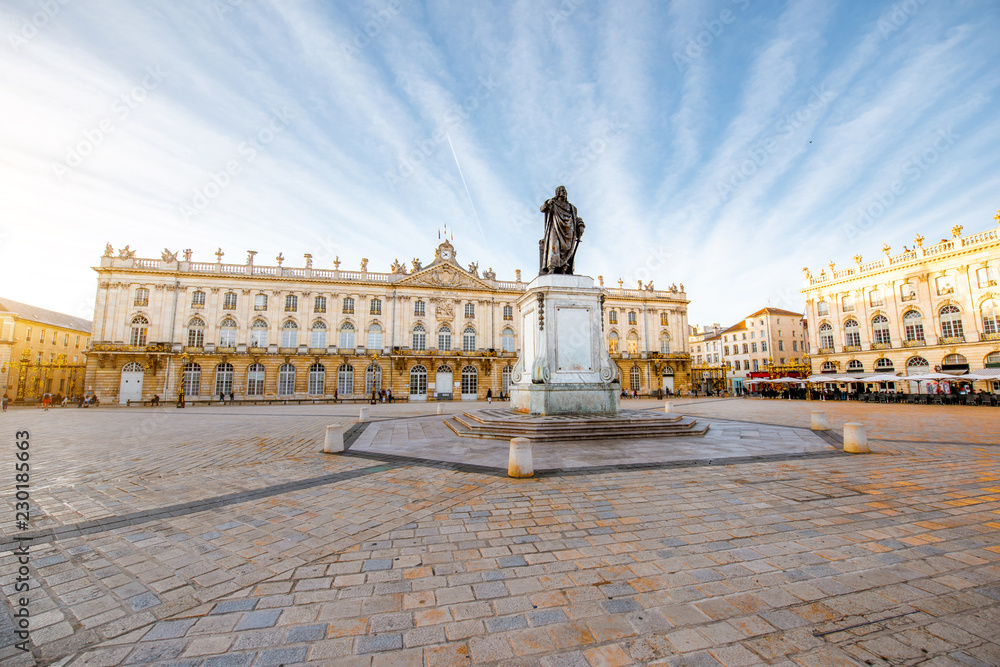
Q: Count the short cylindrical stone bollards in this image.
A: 7